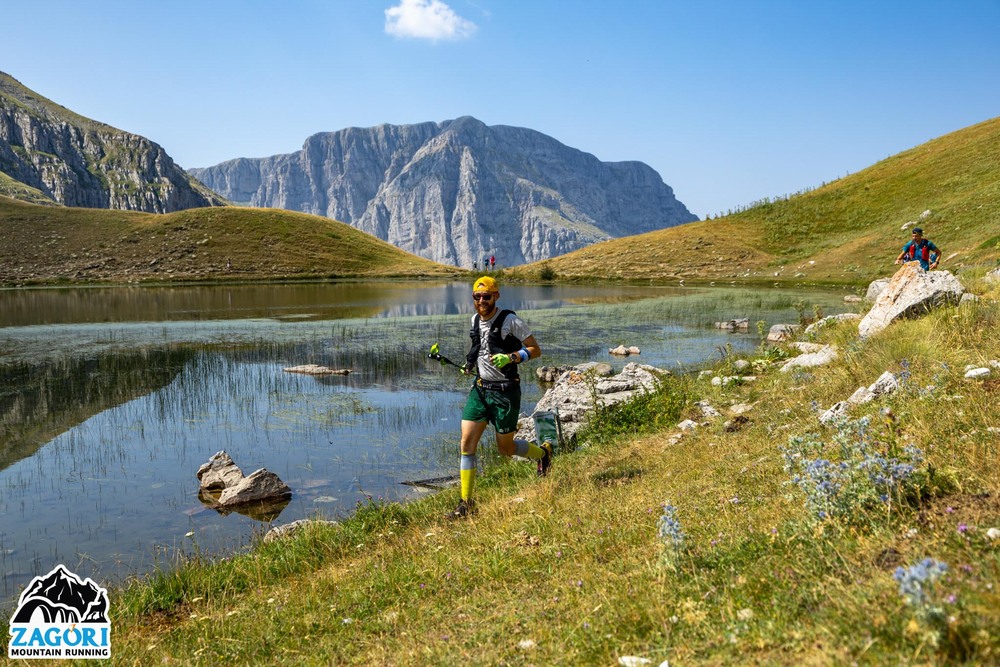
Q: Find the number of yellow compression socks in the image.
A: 2